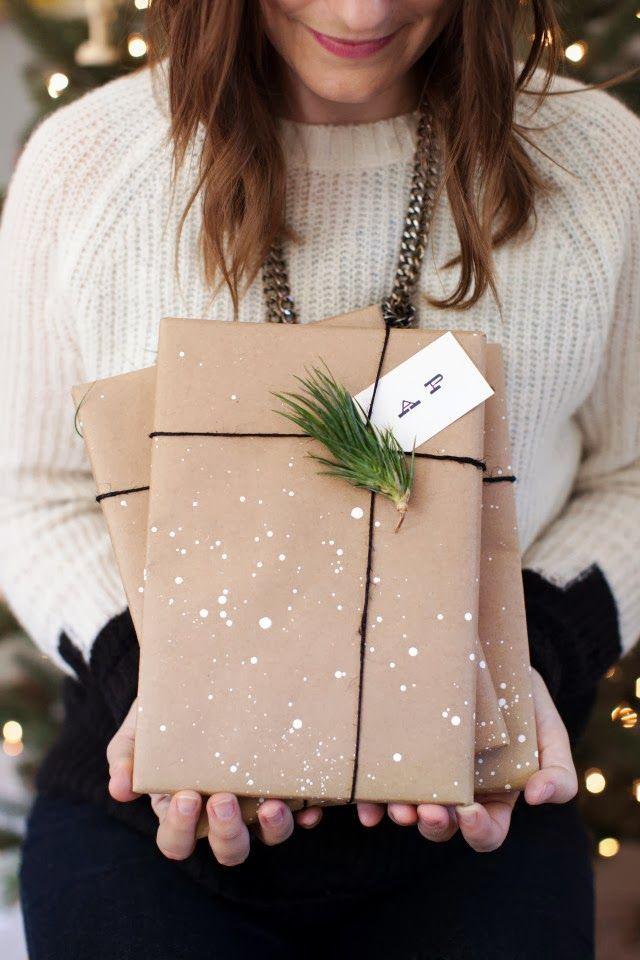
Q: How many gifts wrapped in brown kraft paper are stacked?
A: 3